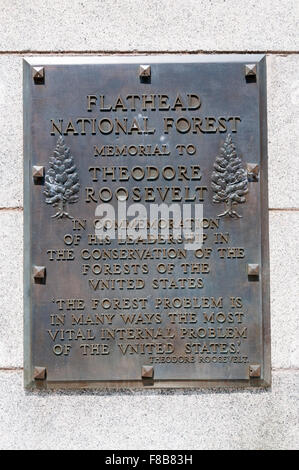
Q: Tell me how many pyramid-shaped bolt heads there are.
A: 10